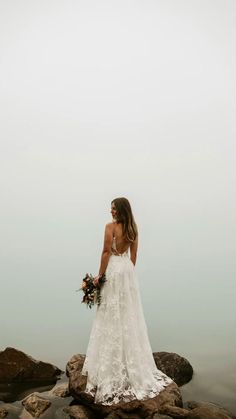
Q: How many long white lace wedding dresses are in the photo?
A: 1